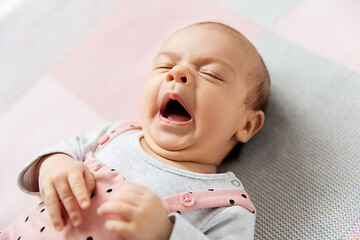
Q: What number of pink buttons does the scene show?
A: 2